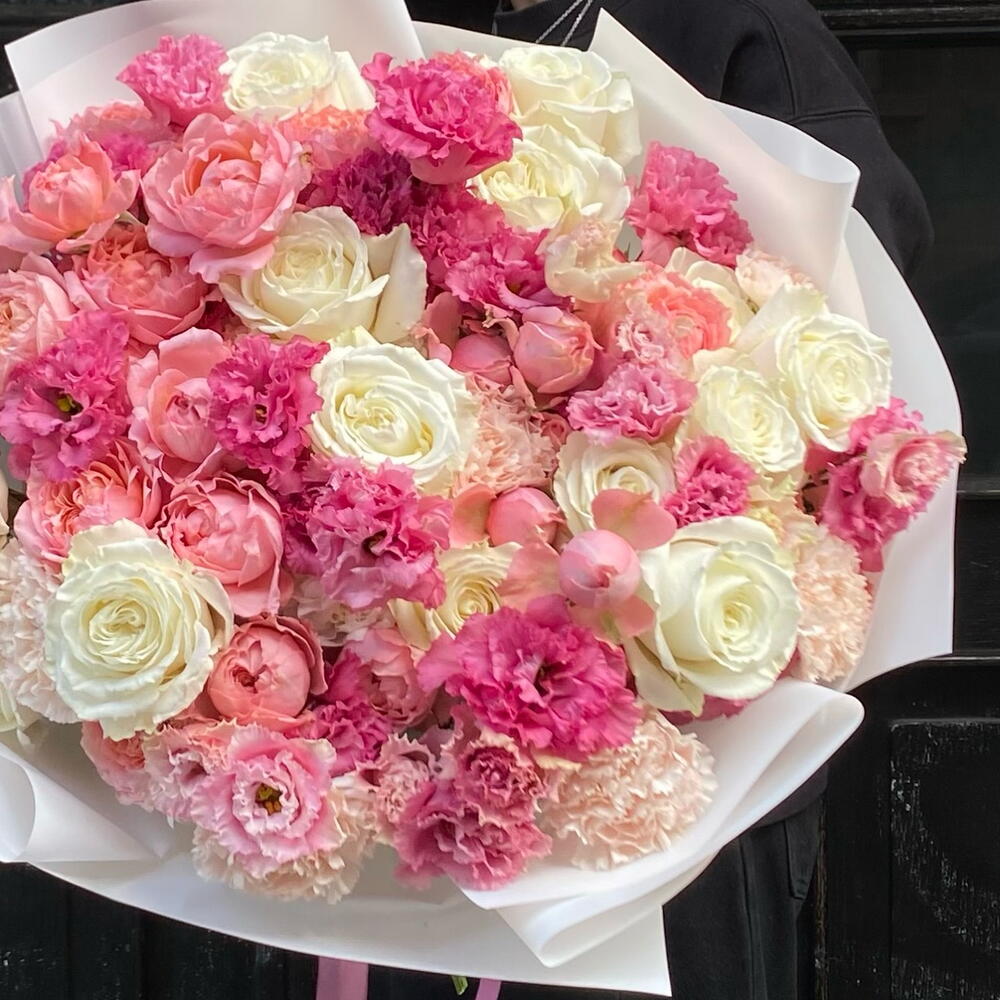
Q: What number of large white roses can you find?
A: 11